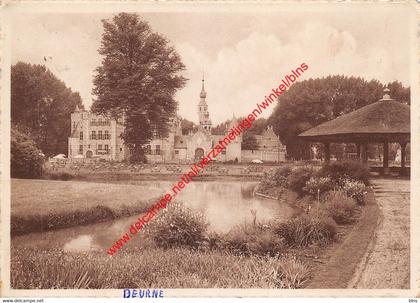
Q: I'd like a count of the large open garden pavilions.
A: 1